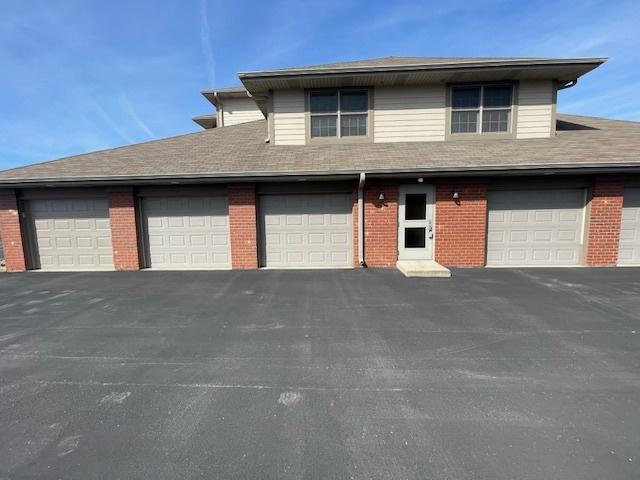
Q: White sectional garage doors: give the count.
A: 5